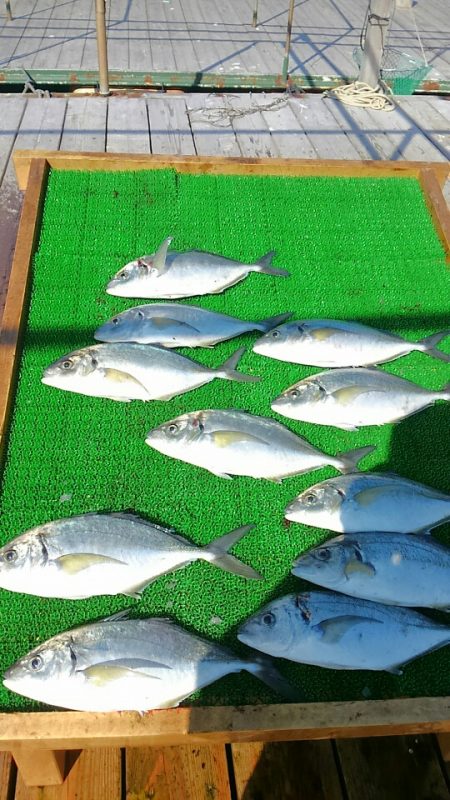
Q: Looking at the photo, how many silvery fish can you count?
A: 11